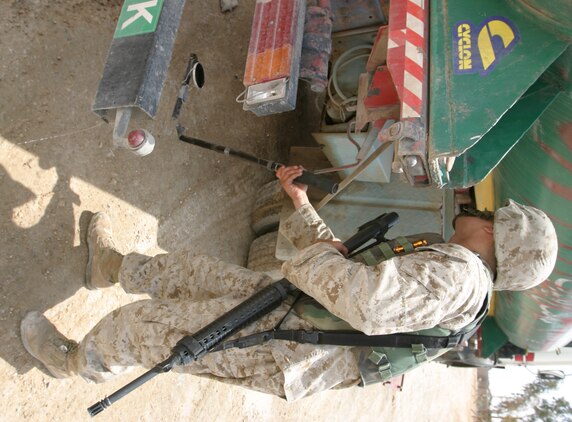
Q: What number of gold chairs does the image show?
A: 0